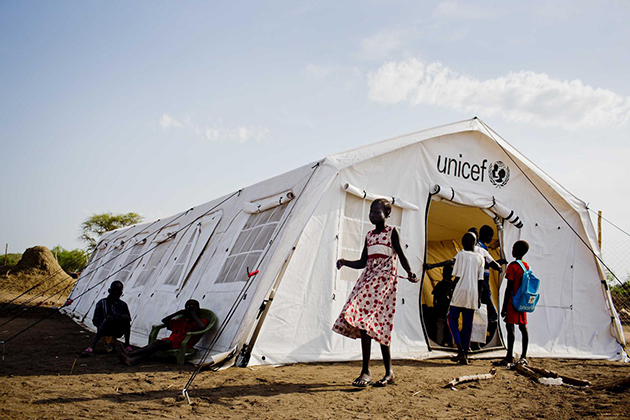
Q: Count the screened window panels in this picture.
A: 7